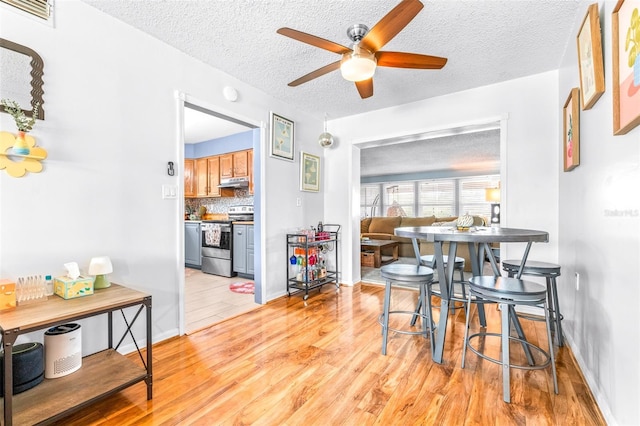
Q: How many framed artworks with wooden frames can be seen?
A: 3